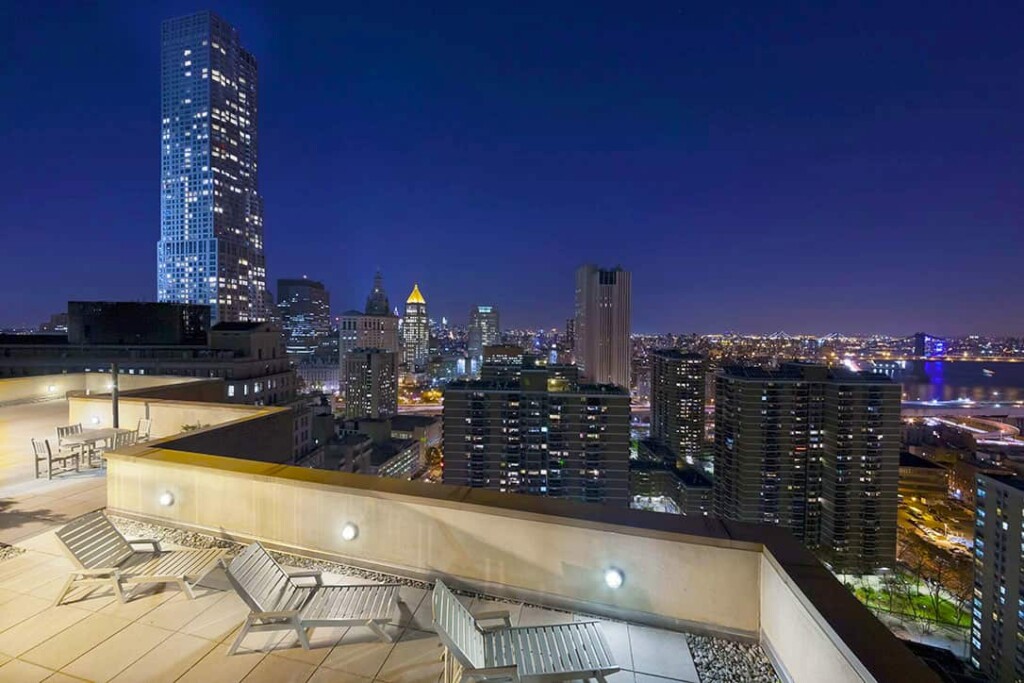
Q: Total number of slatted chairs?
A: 7